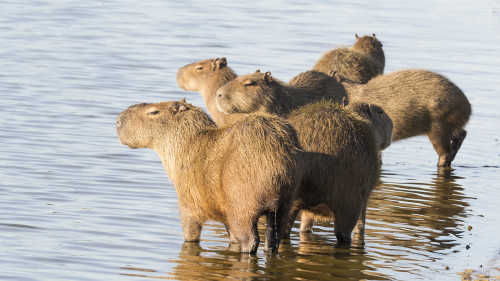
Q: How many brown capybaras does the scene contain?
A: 6